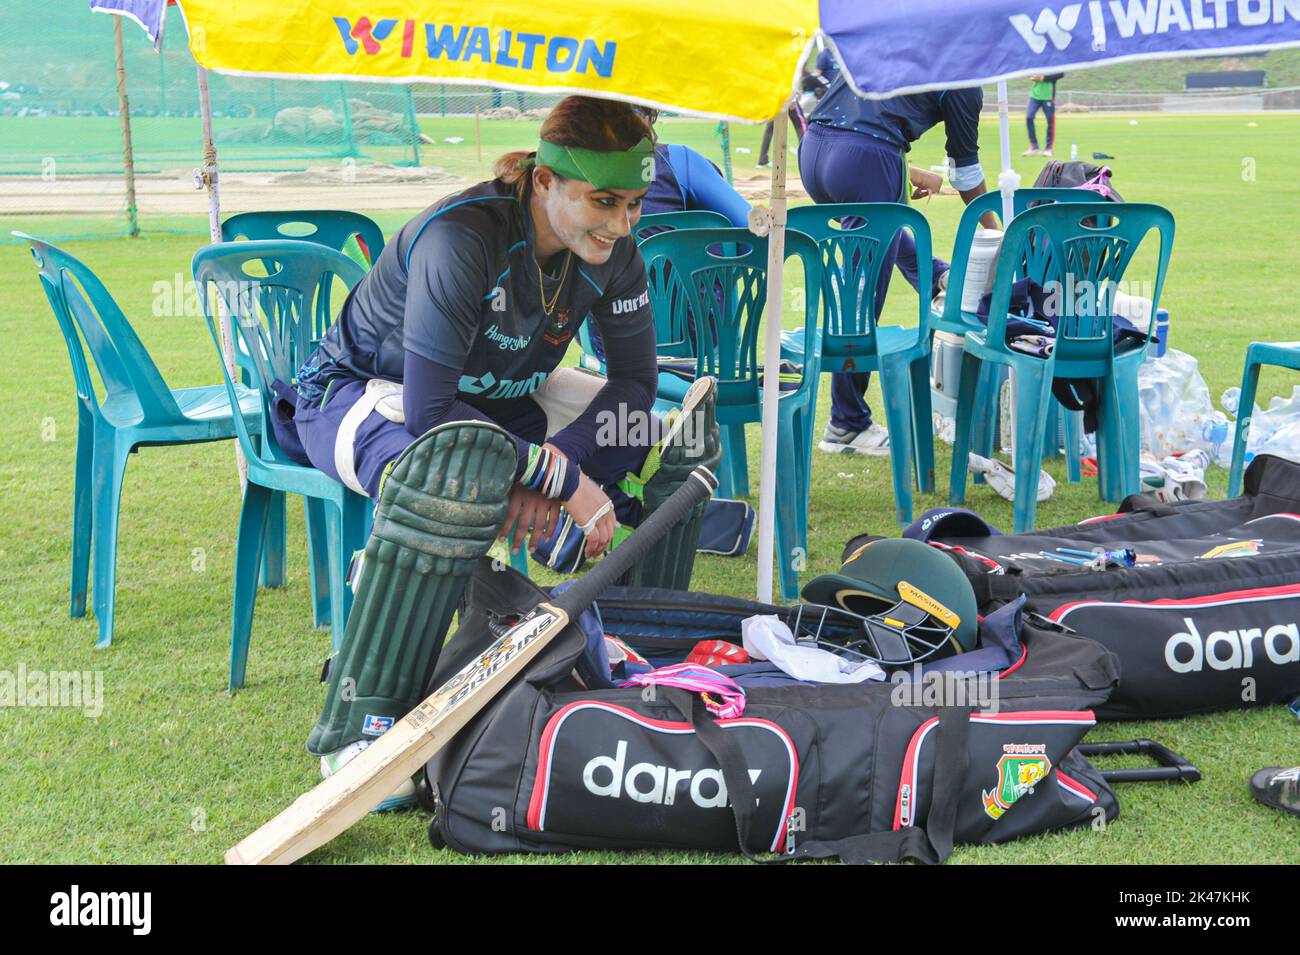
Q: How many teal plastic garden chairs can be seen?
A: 9